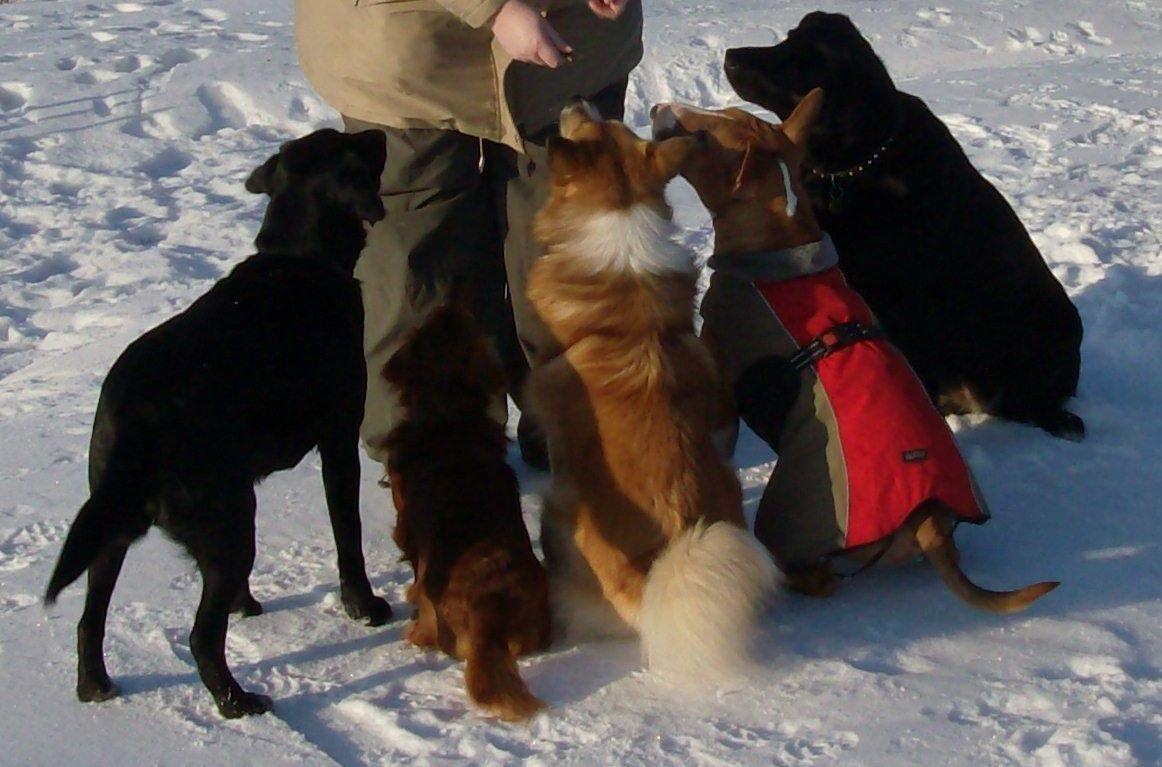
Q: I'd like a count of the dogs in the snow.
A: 5